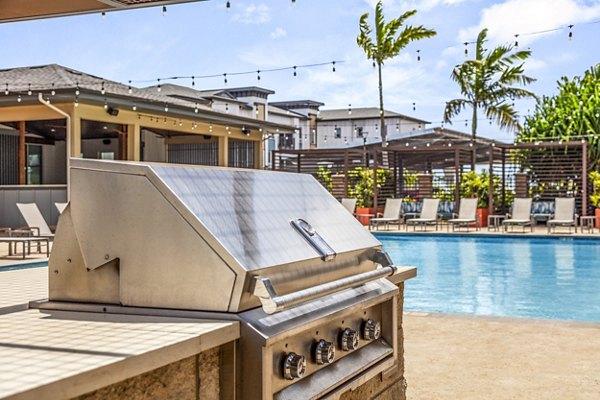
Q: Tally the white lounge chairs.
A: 8